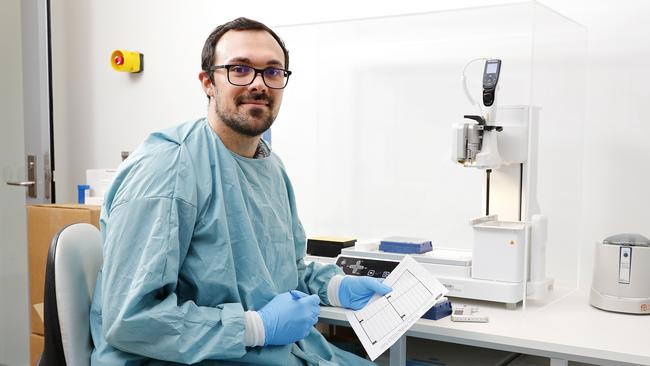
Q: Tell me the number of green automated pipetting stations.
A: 0